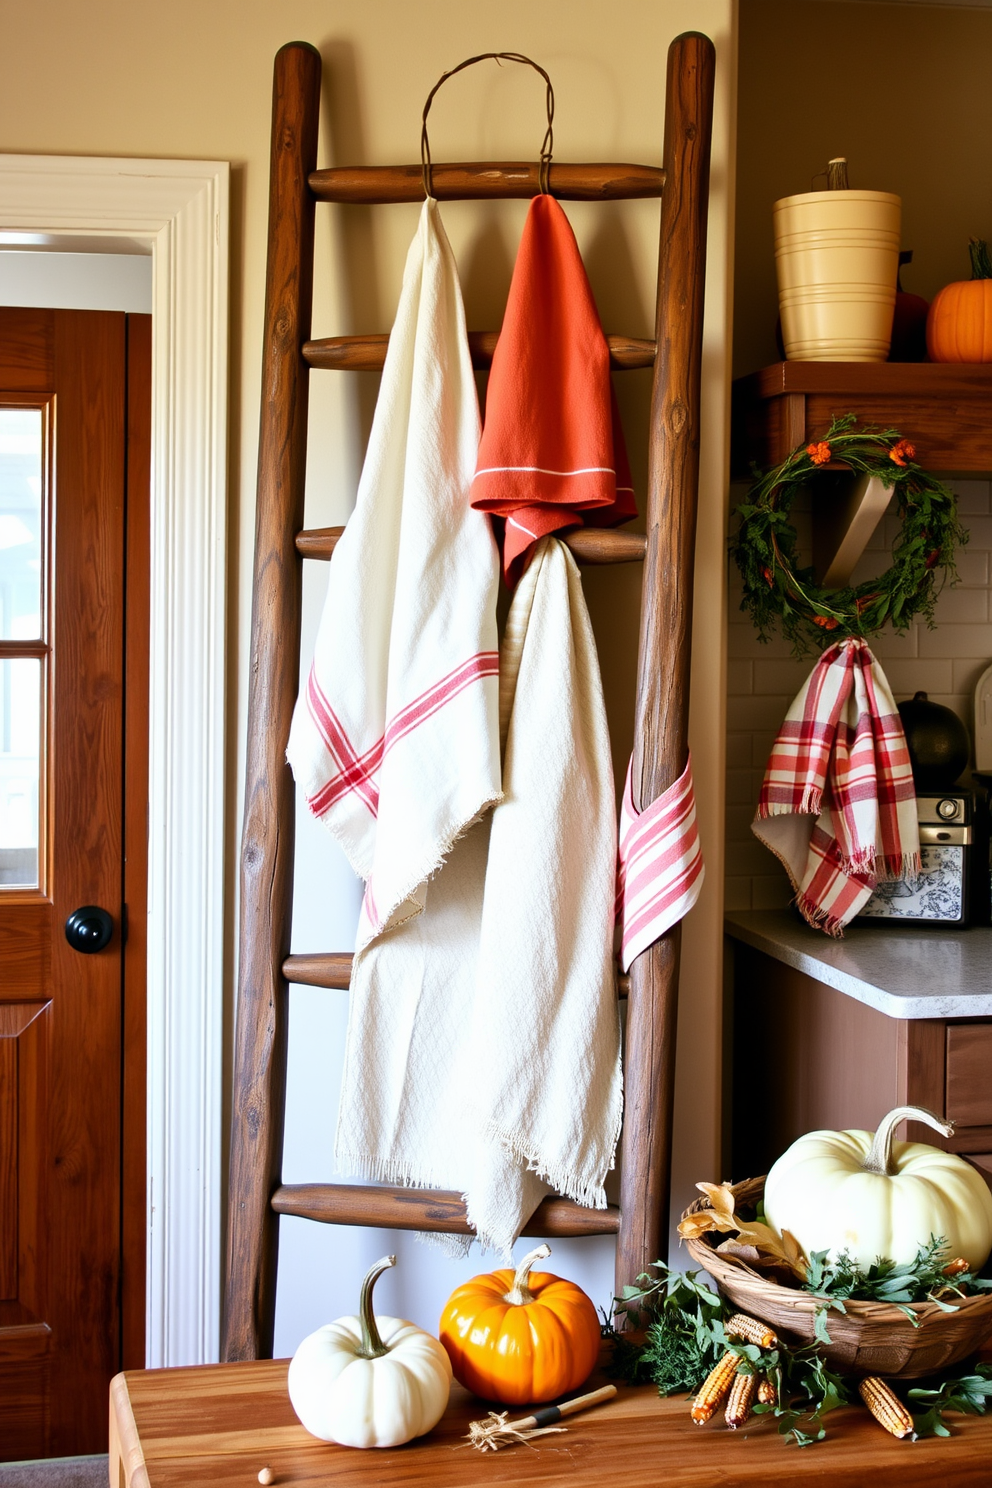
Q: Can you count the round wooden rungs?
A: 5